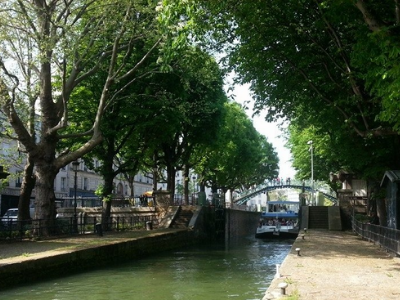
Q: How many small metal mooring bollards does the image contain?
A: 4